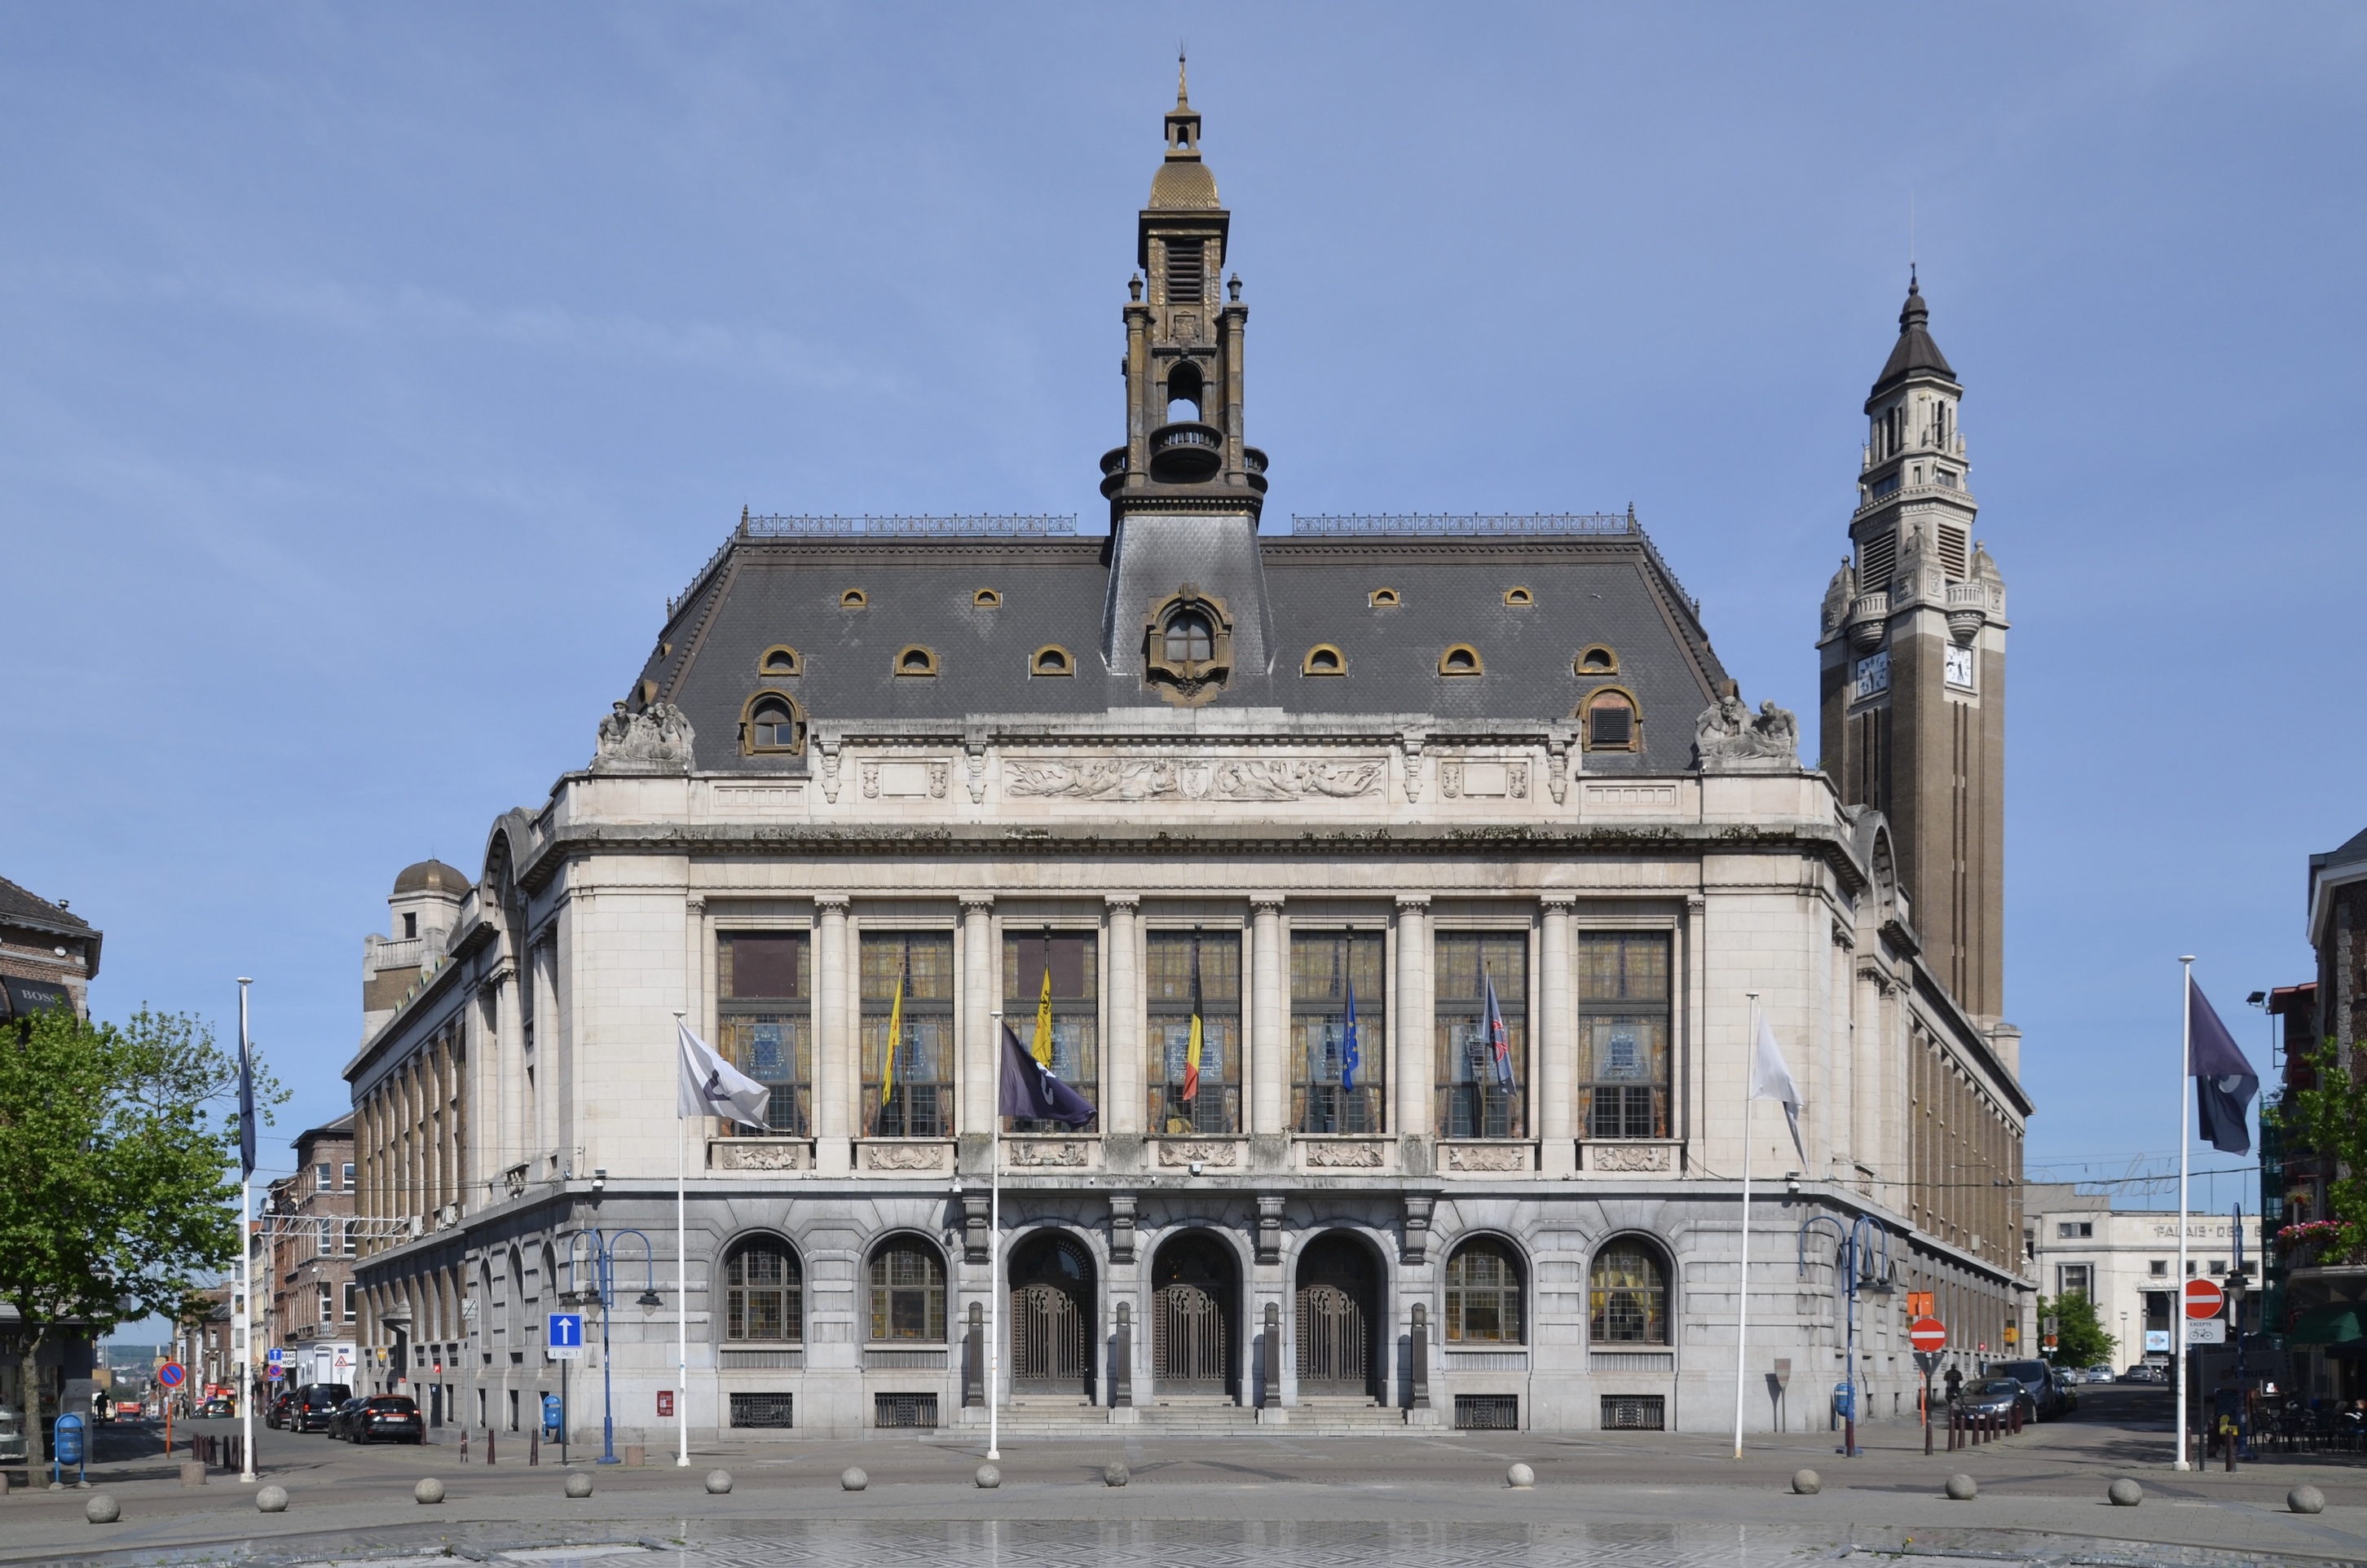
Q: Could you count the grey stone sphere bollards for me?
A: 13